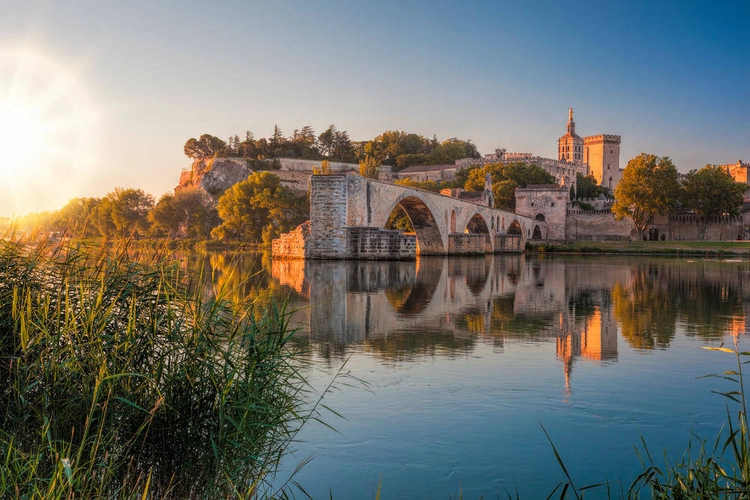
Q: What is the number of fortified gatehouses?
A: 1